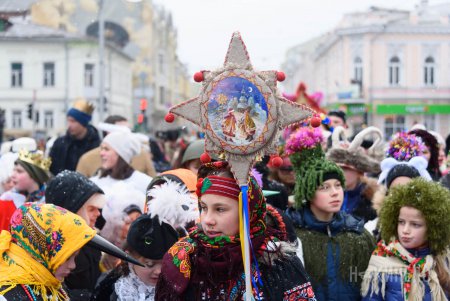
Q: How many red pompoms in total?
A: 6